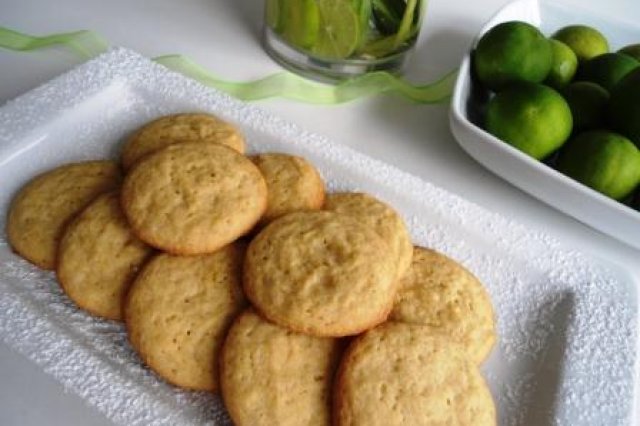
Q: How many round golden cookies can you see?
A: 11